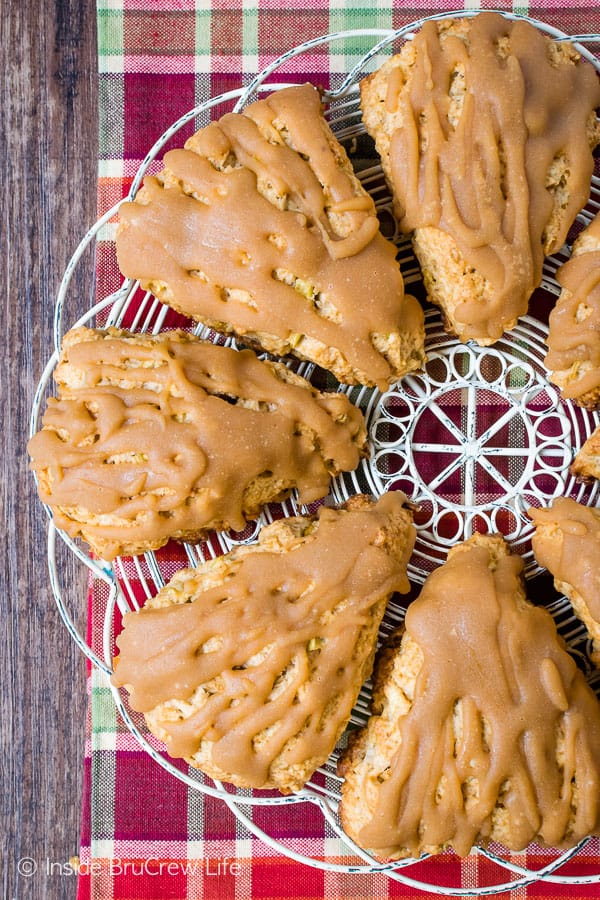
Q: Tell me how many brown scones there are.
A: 8